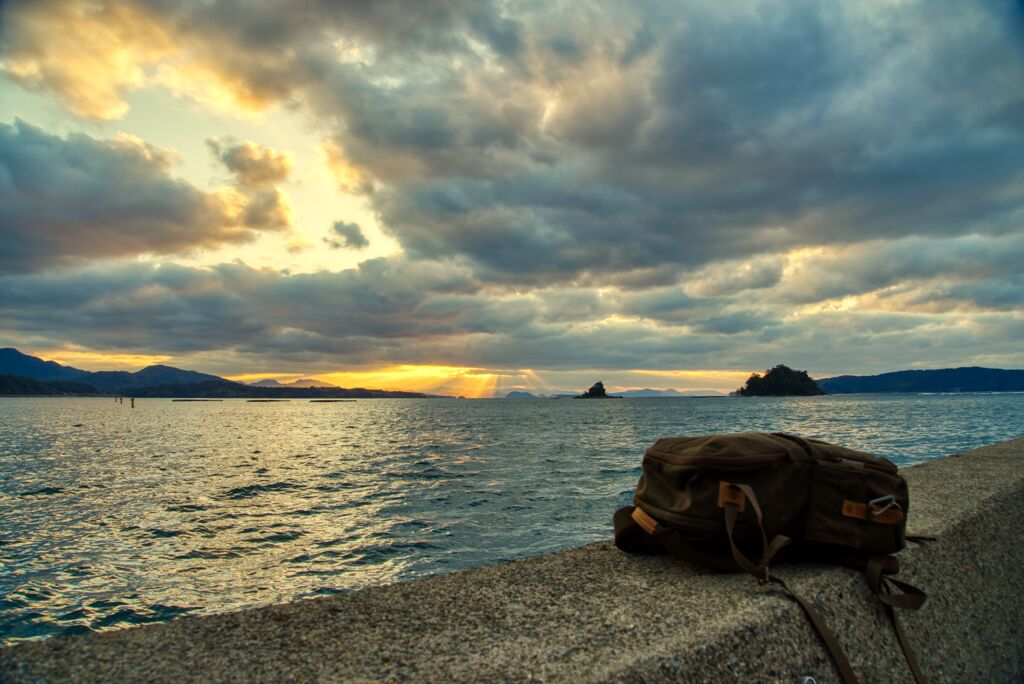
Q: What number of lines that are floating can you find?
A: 3